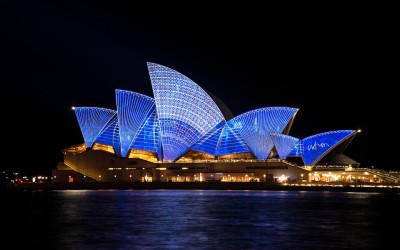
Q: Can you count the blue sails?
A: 6